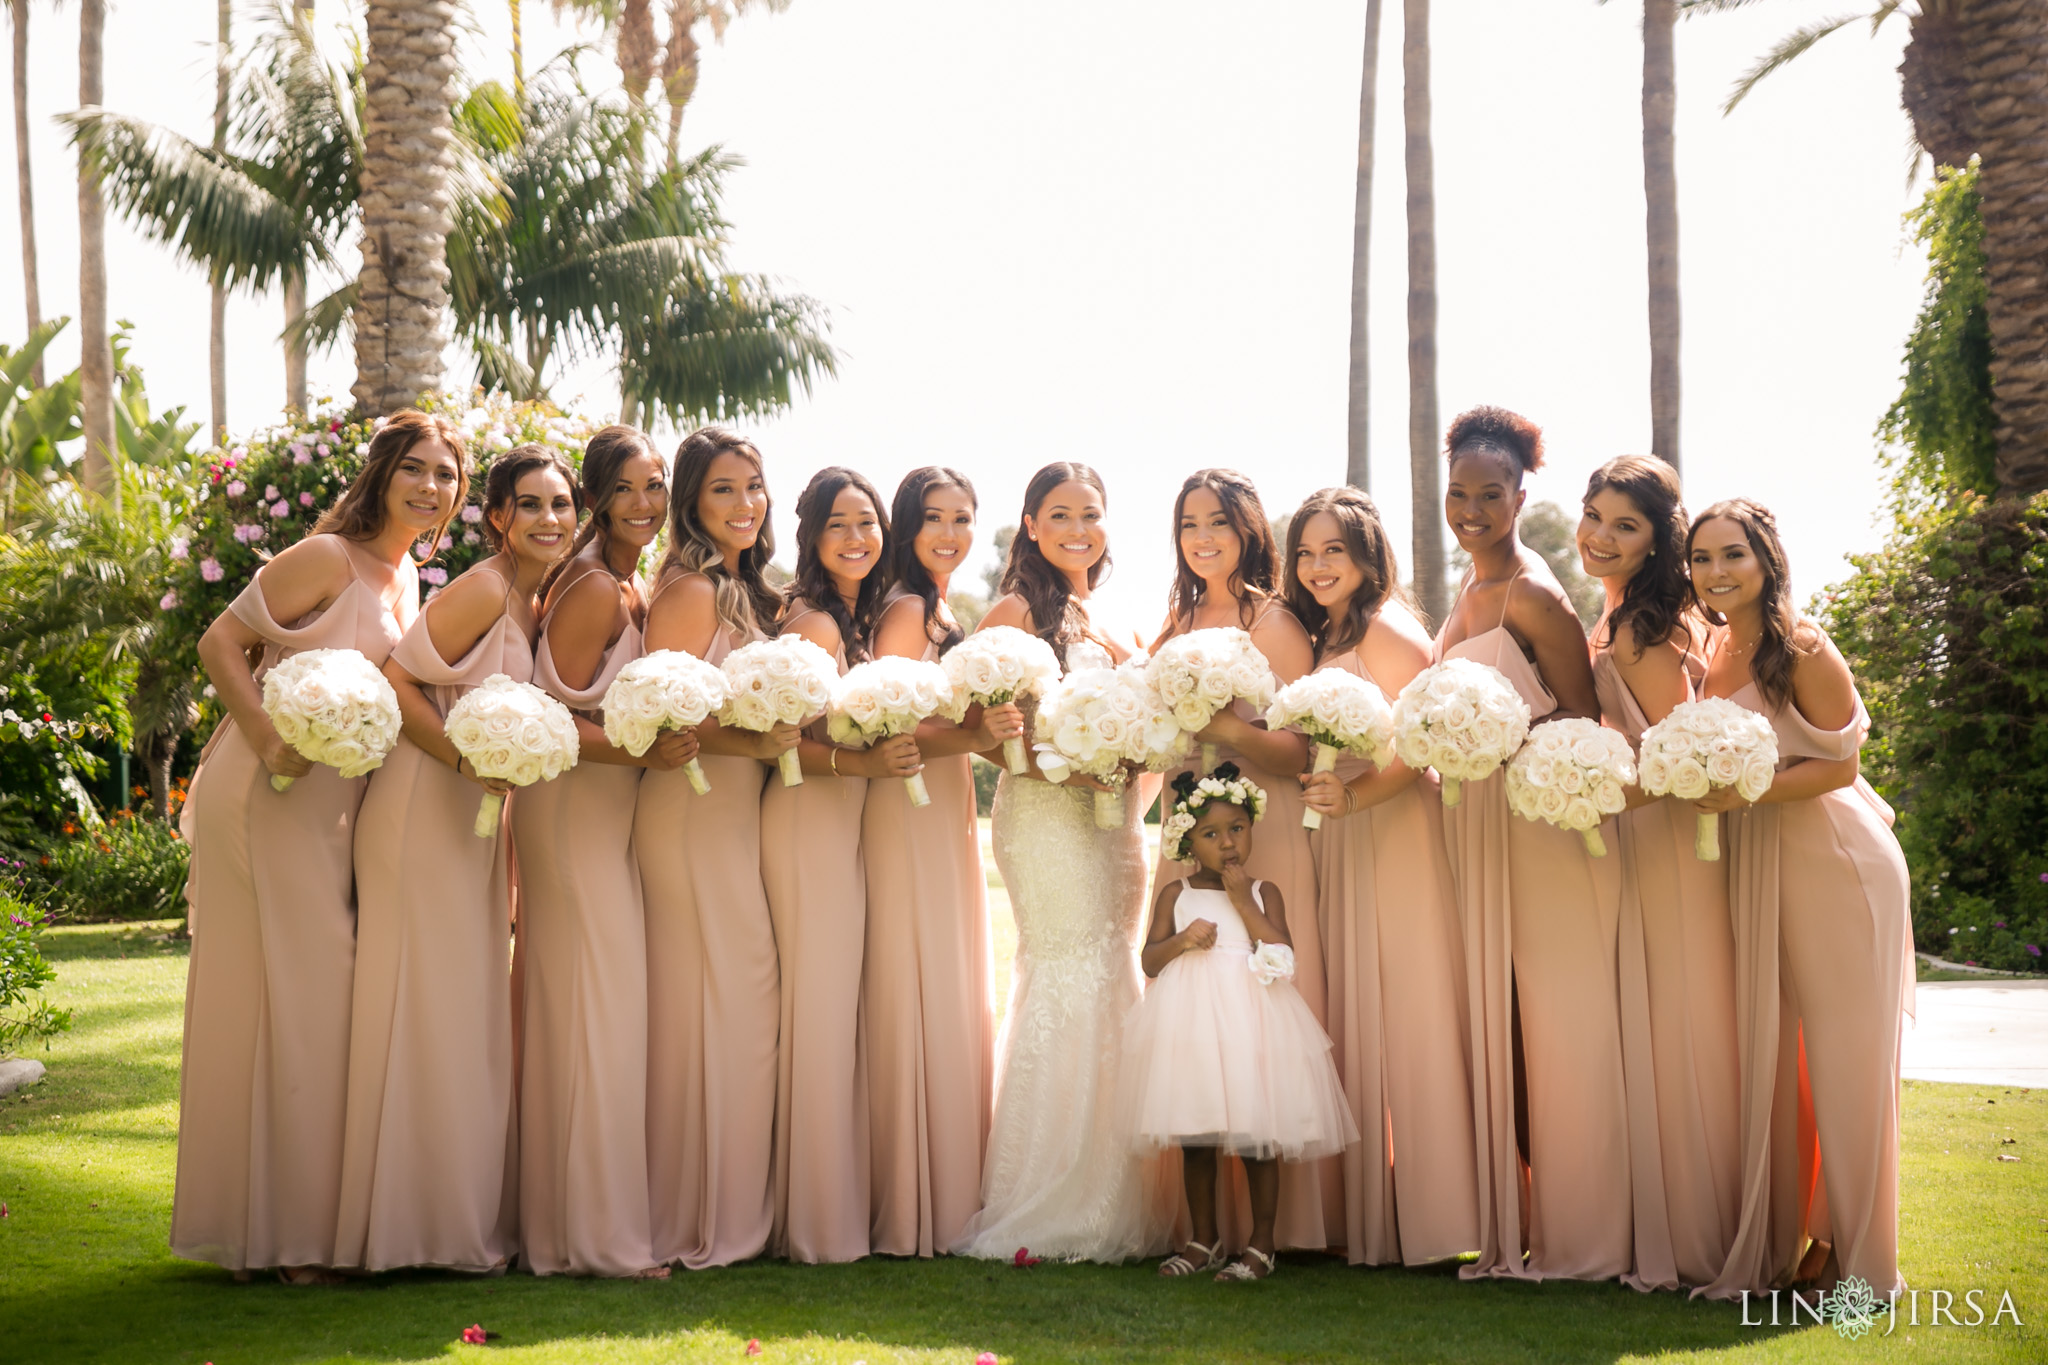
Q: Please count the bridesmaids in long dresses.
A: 11